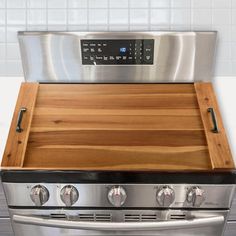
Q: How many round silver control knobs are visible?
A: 5